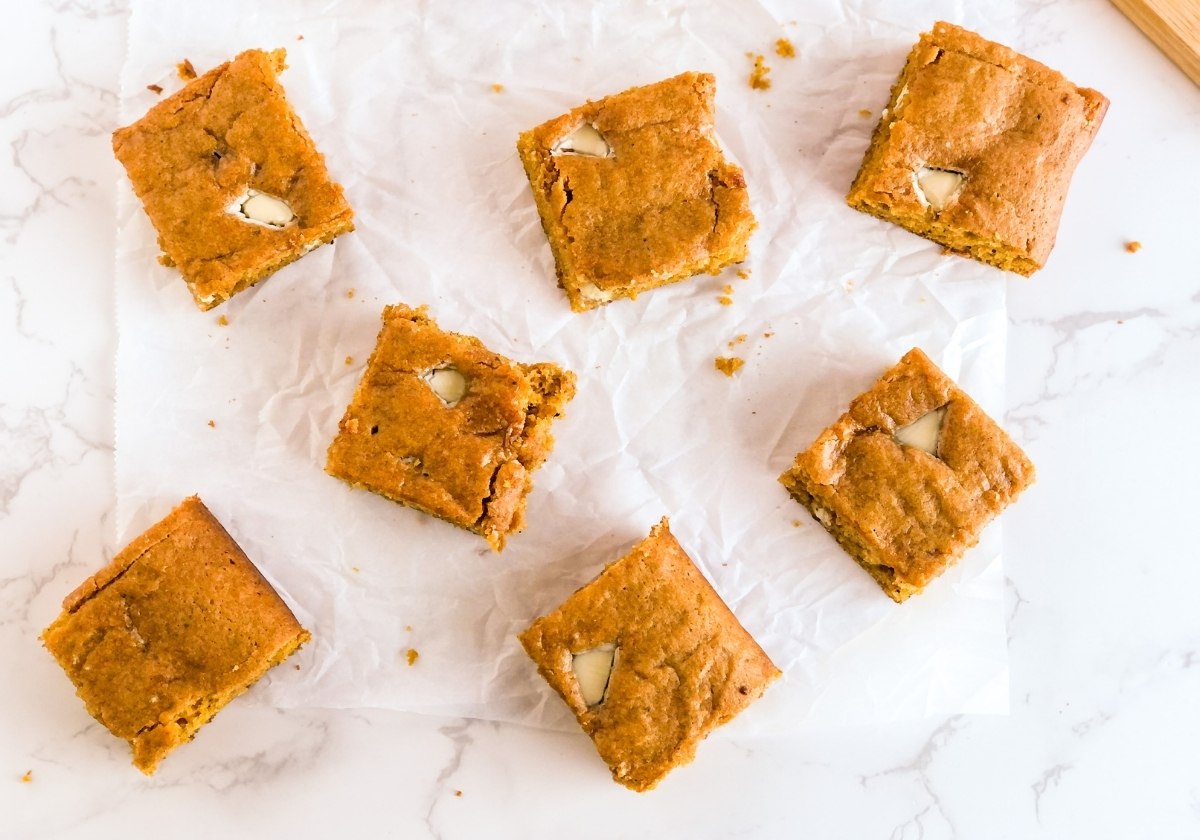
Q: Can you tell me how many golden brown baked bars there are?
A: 7